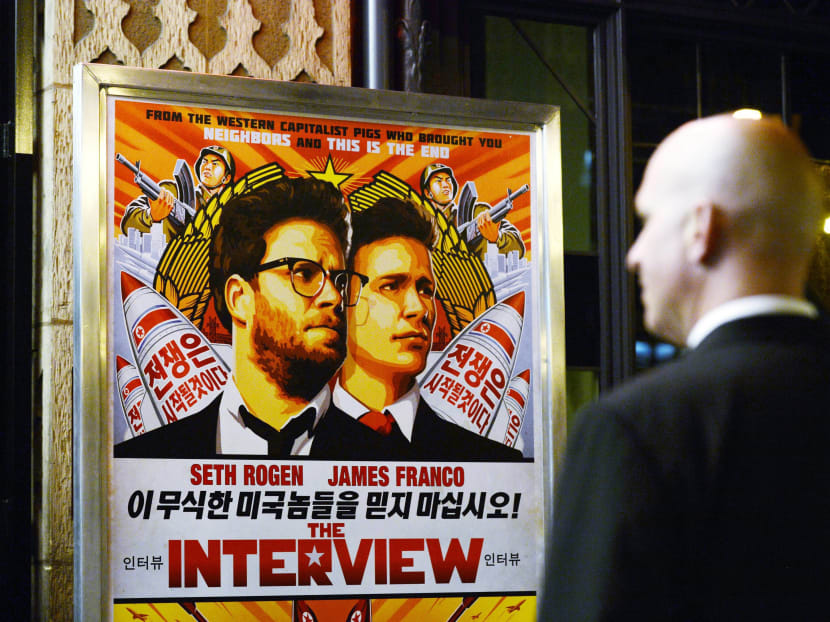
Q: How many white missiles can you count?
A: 4